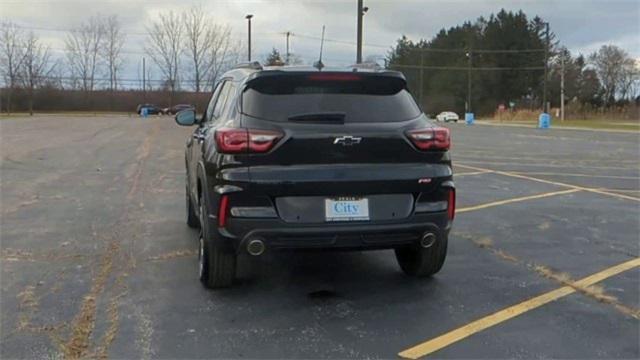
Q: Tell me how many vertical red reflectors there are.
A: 2